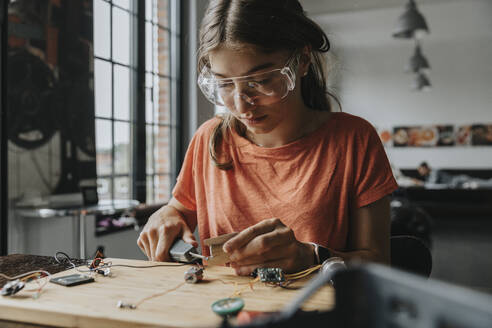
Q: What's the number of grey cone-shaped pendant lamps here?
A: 3